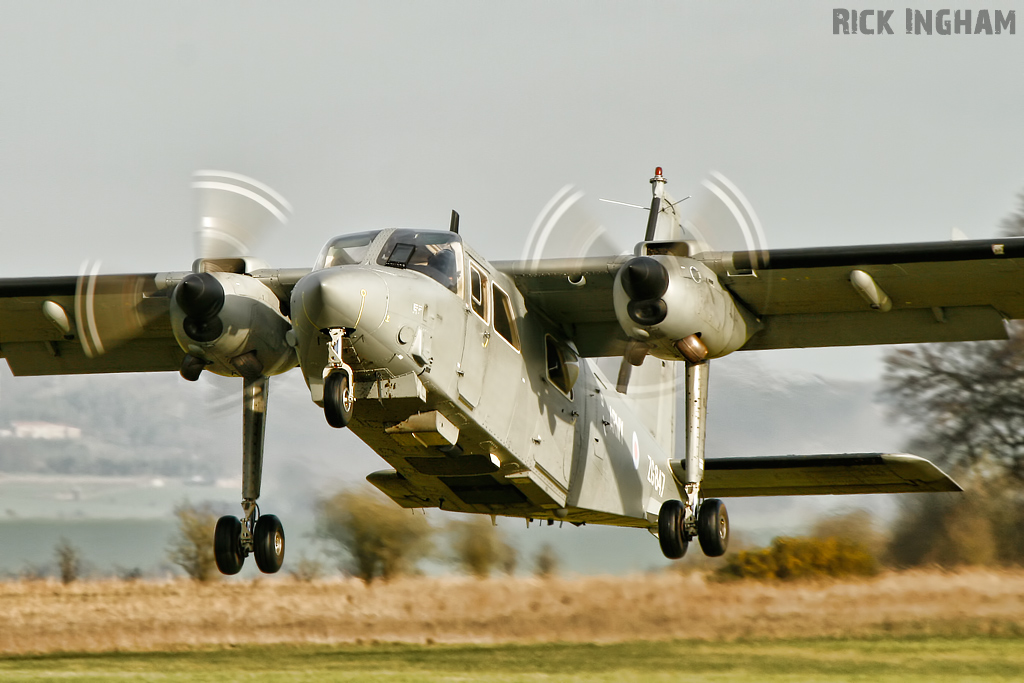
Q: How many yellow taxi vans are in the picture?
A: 0